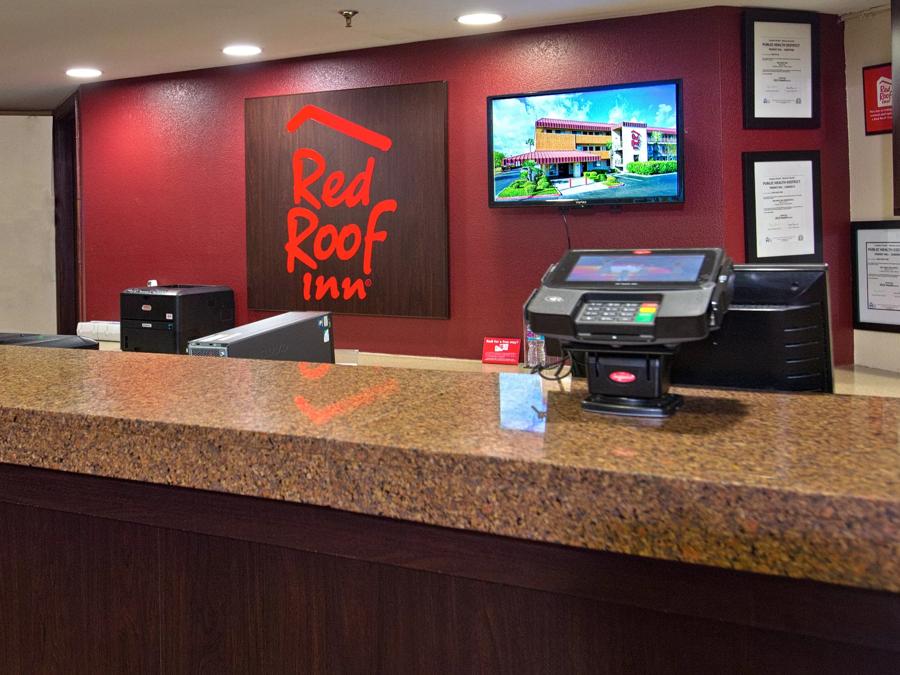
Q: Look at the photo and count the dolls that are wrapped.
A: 0